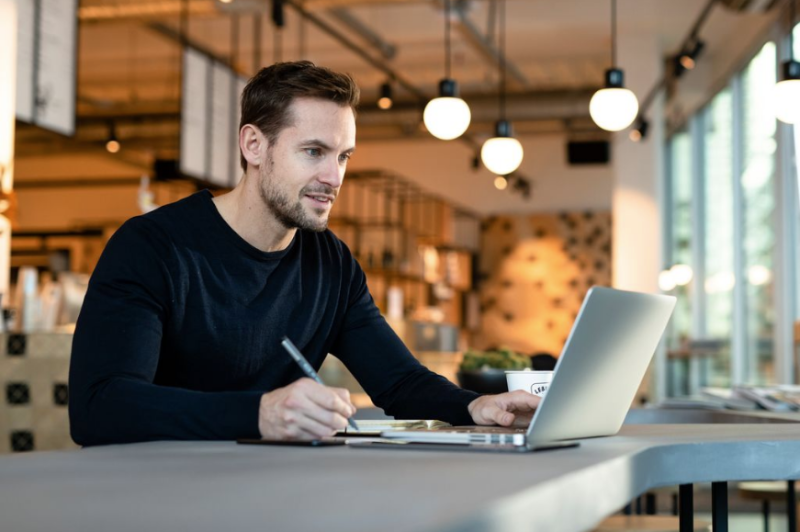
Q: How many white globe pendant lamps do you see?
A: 4